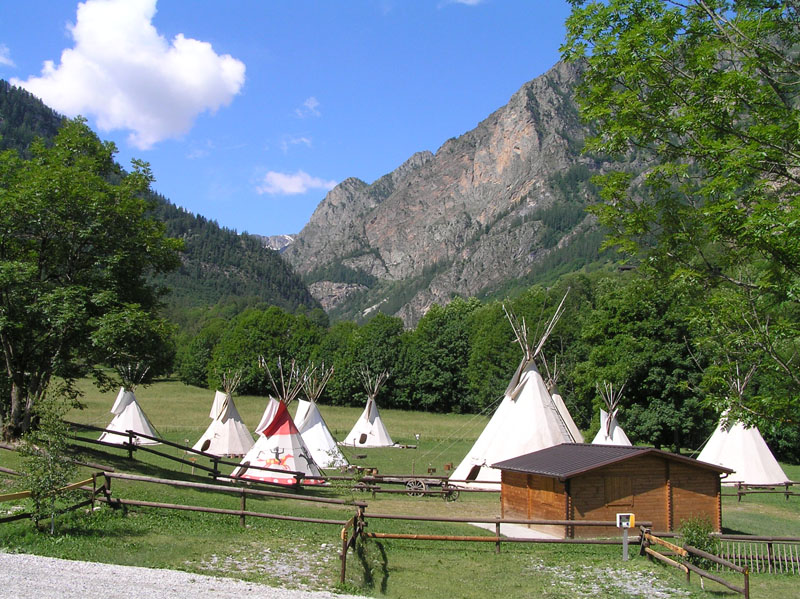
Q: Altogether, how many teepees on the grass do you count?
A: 9